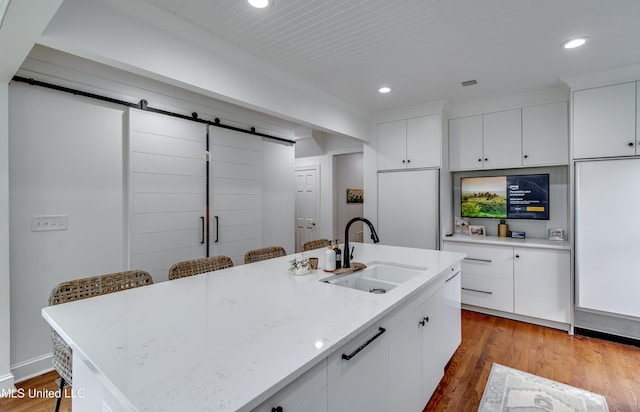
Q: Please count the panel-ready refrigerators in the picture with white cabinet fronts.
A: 2